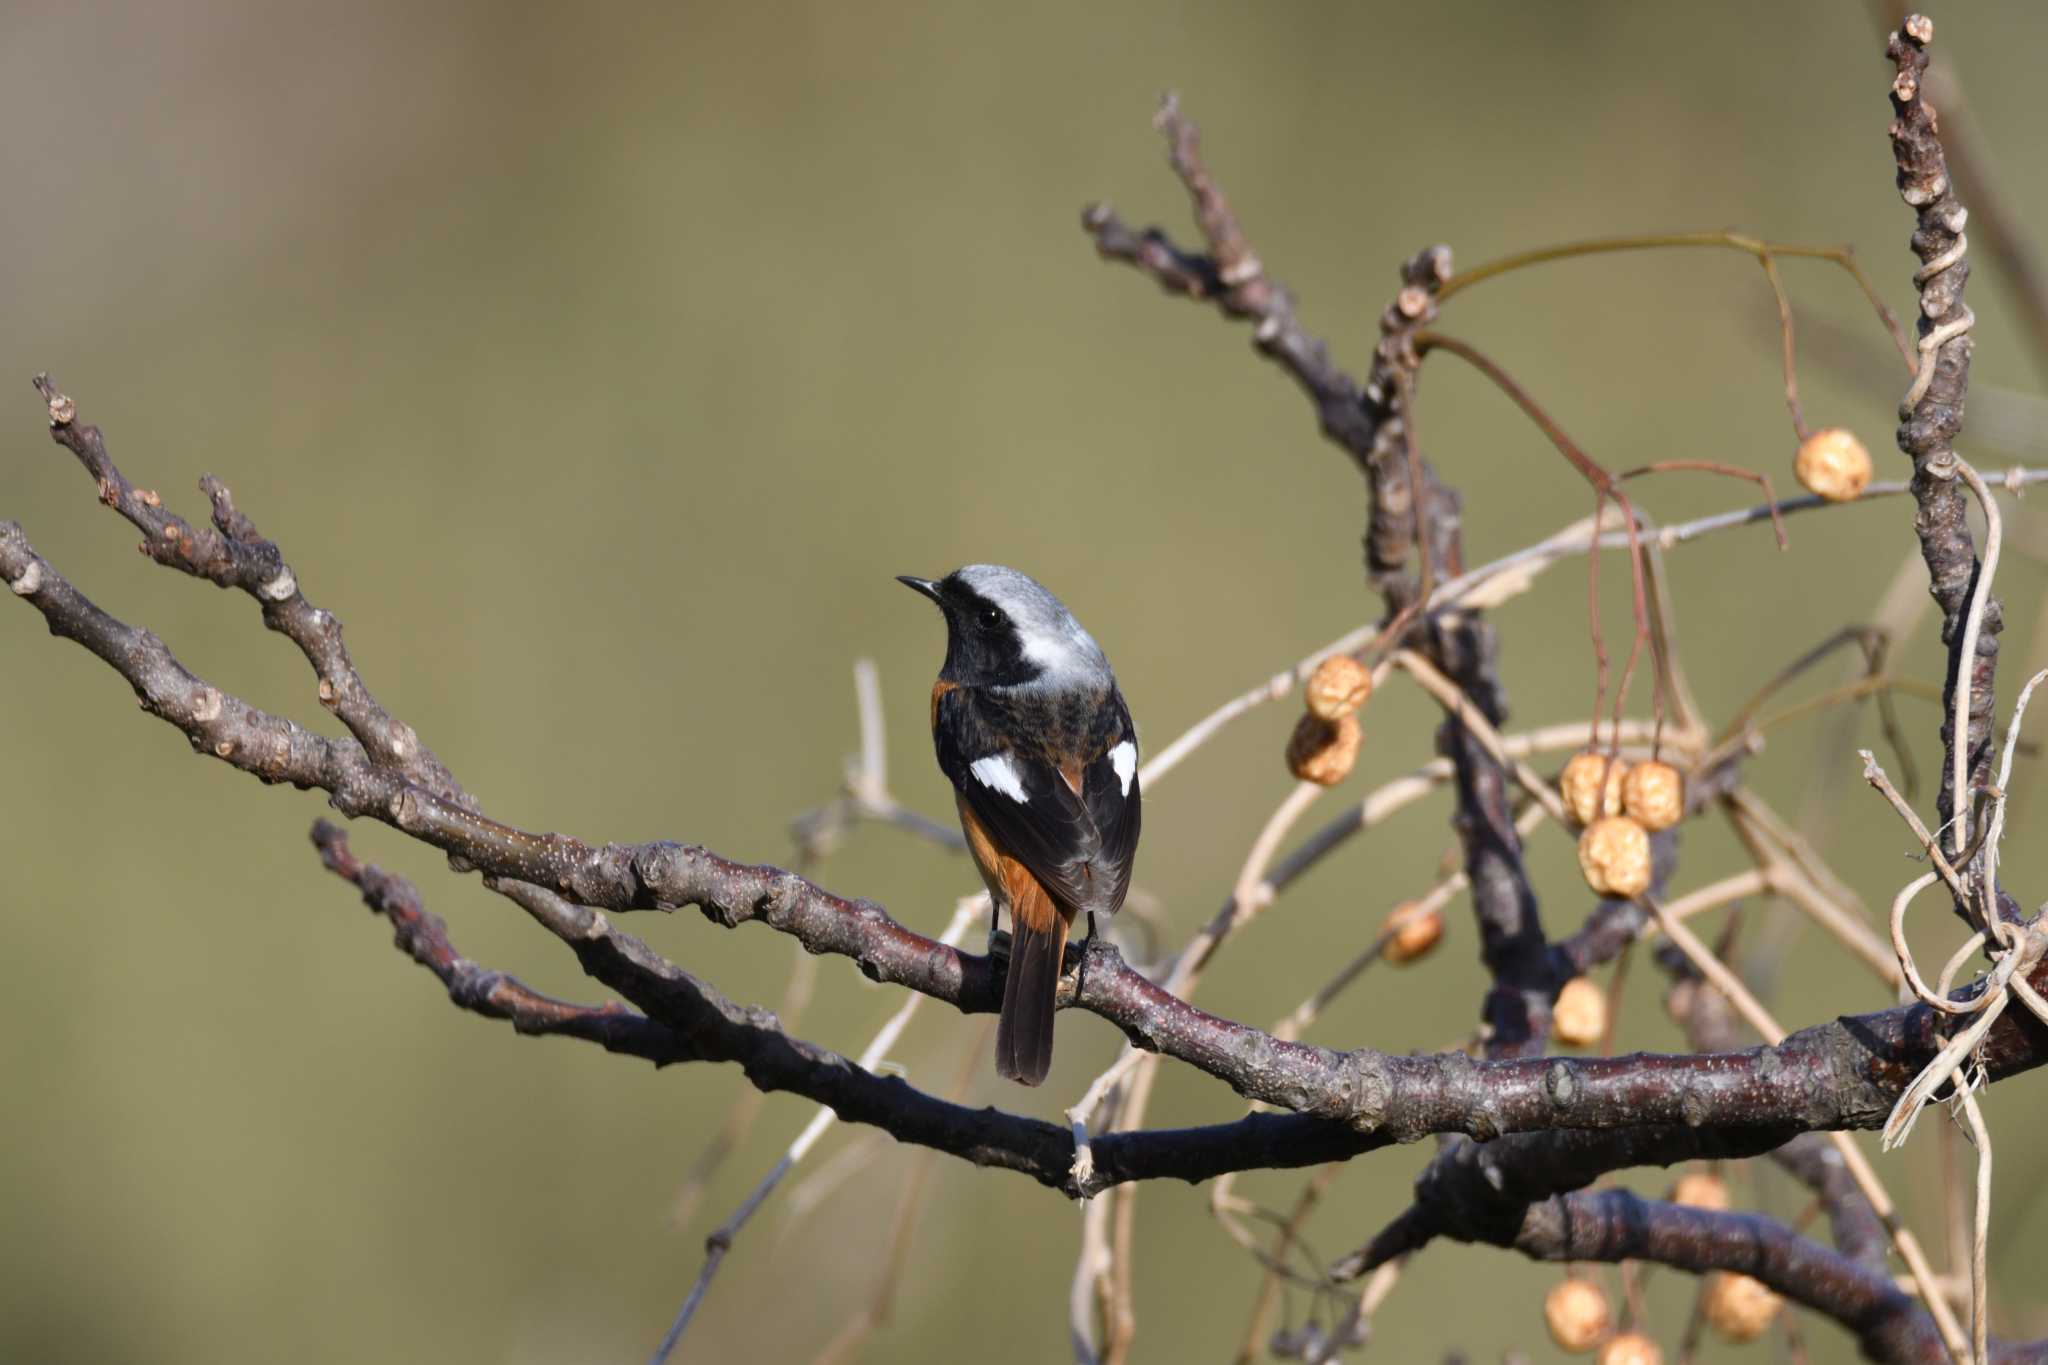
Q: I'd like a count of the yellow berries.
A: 12